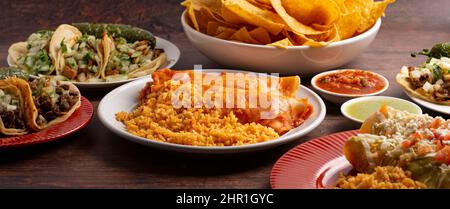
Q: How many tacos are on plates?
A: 6